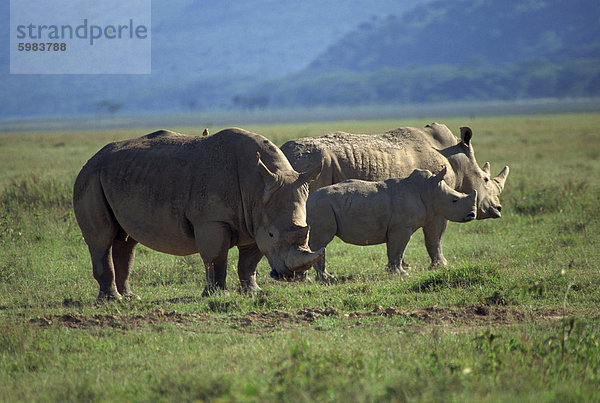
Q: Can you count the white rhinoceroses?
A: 3